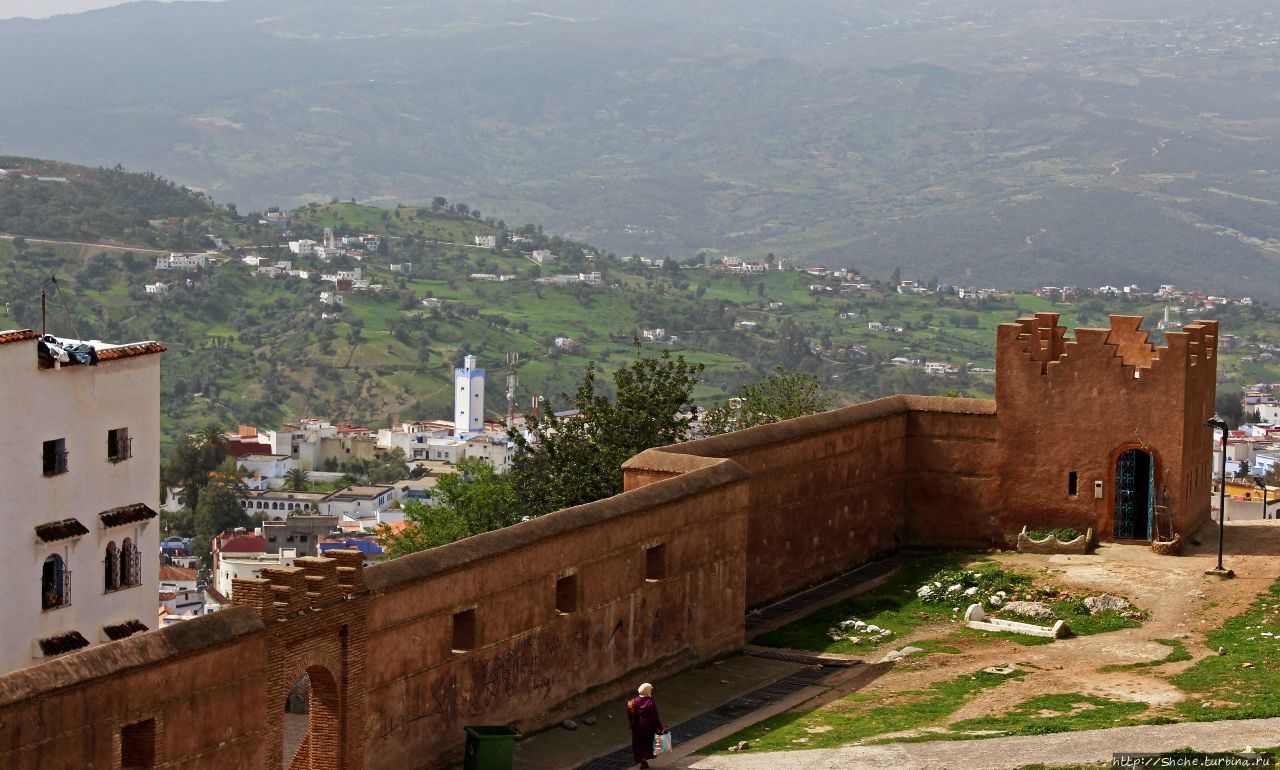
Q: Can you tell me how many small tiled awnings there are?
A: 4